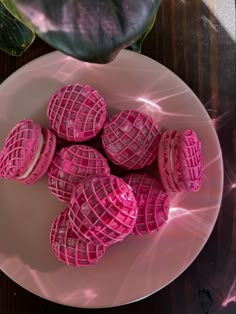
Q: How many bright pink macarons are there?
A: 8